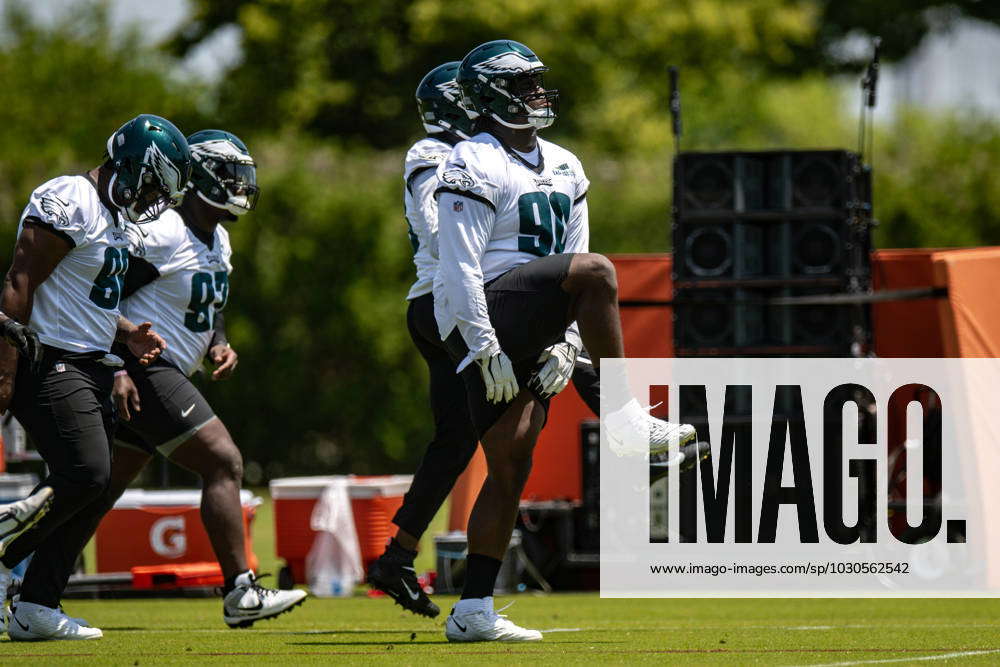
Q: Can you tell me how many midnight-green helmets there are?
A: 4